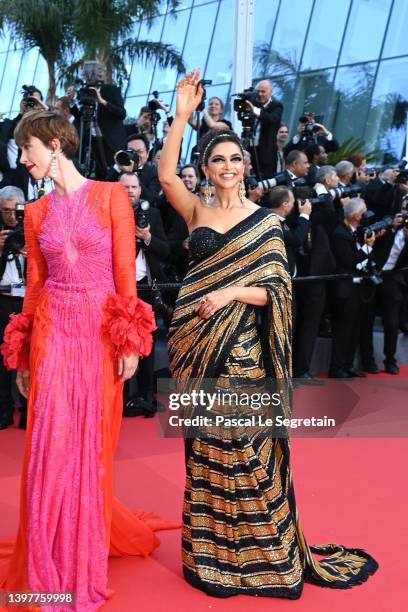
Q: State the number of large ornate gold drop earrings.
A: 2